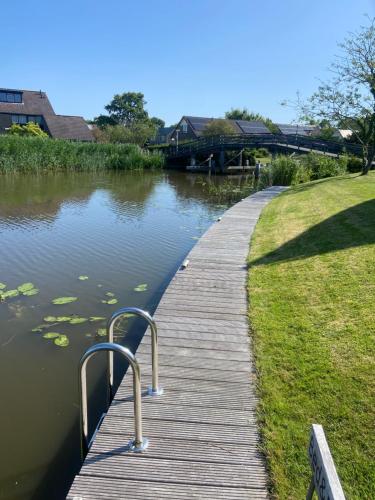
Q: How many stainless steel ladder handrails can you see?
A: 2